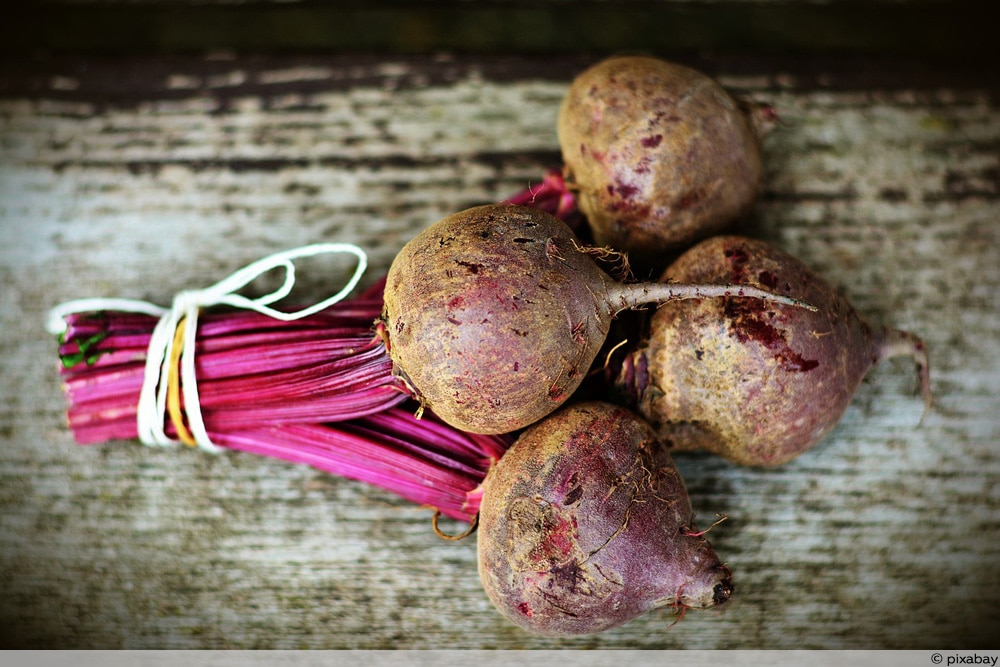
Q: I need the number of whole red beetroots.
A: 4